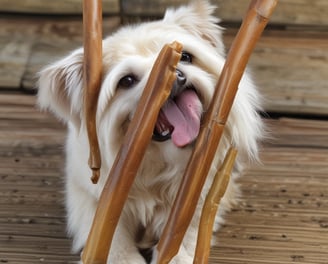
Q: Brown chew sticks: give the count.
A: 4